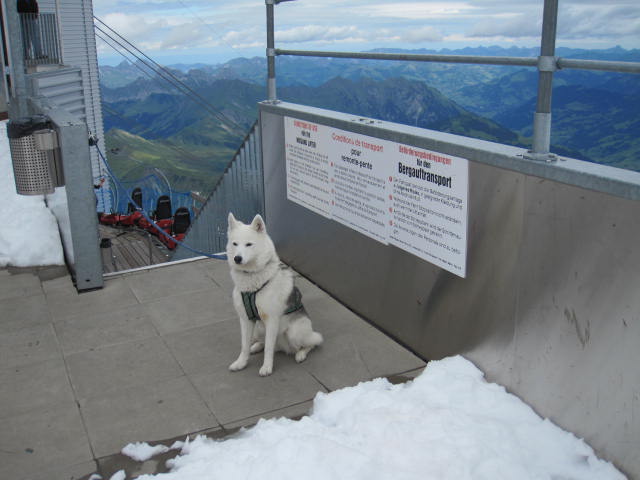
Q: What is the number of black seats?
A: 3